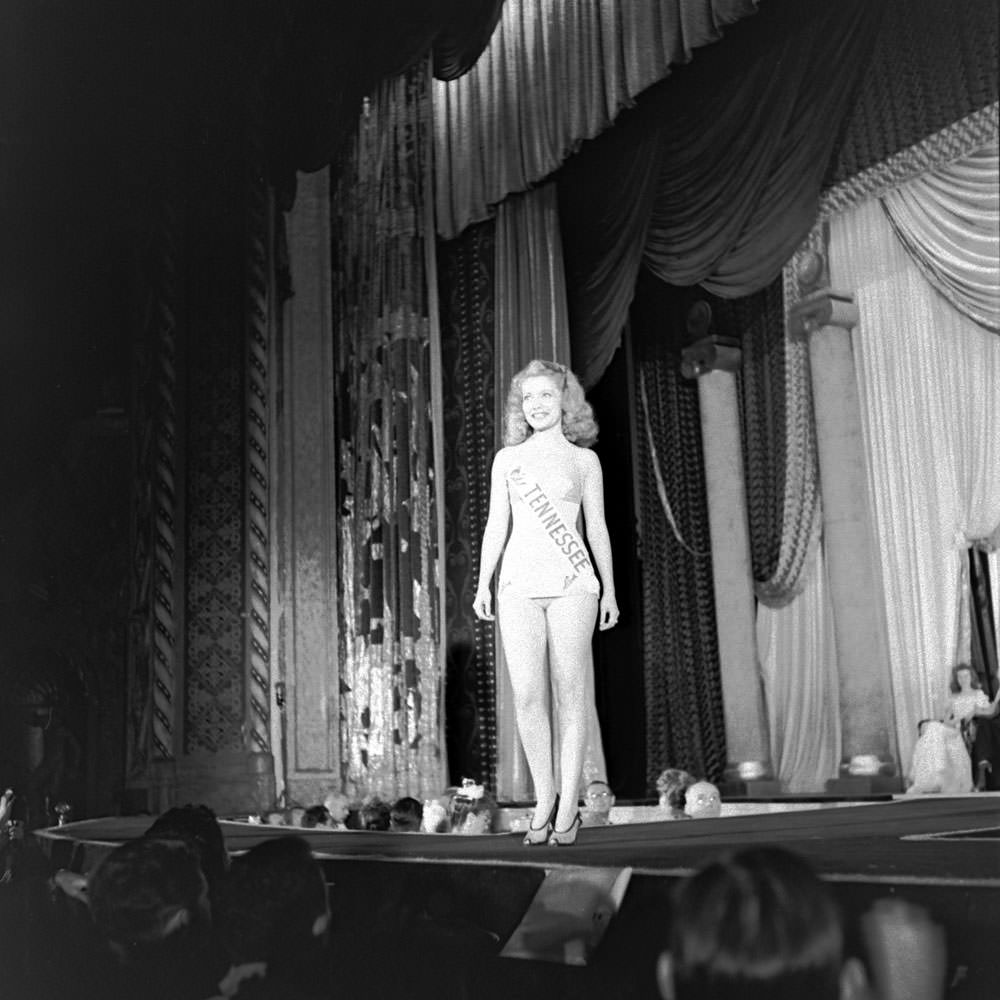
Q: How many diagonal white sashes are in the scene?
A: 1